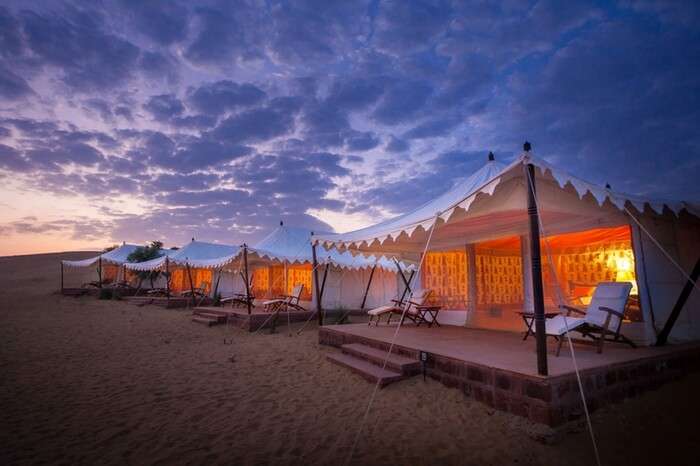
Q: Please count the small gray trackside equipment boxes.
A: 0